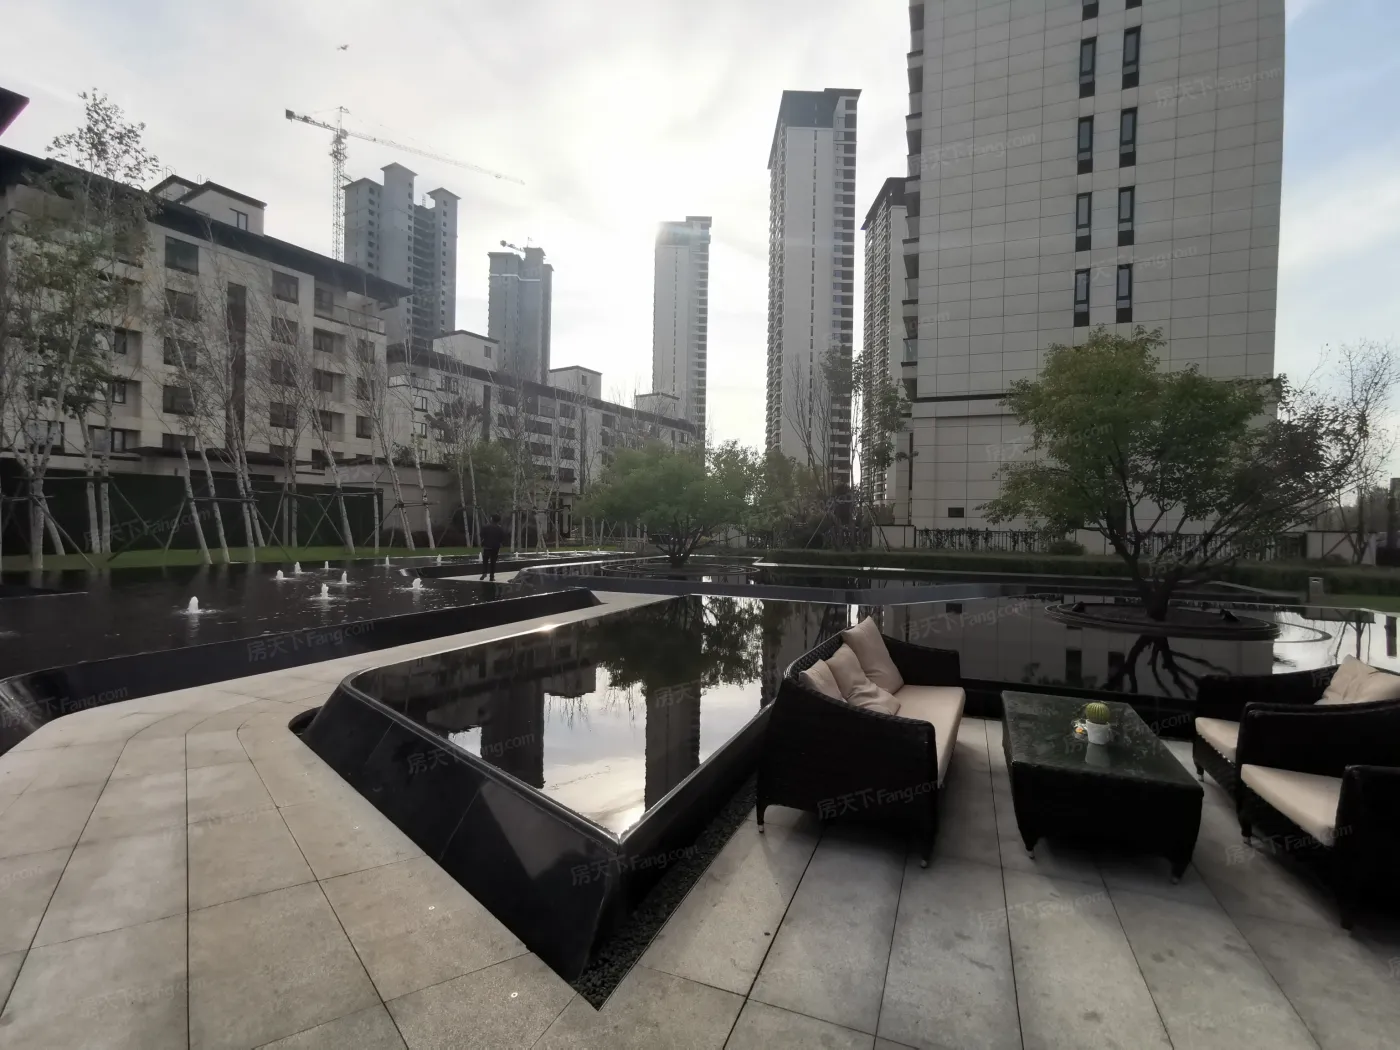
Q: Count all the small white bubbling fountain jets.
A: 14